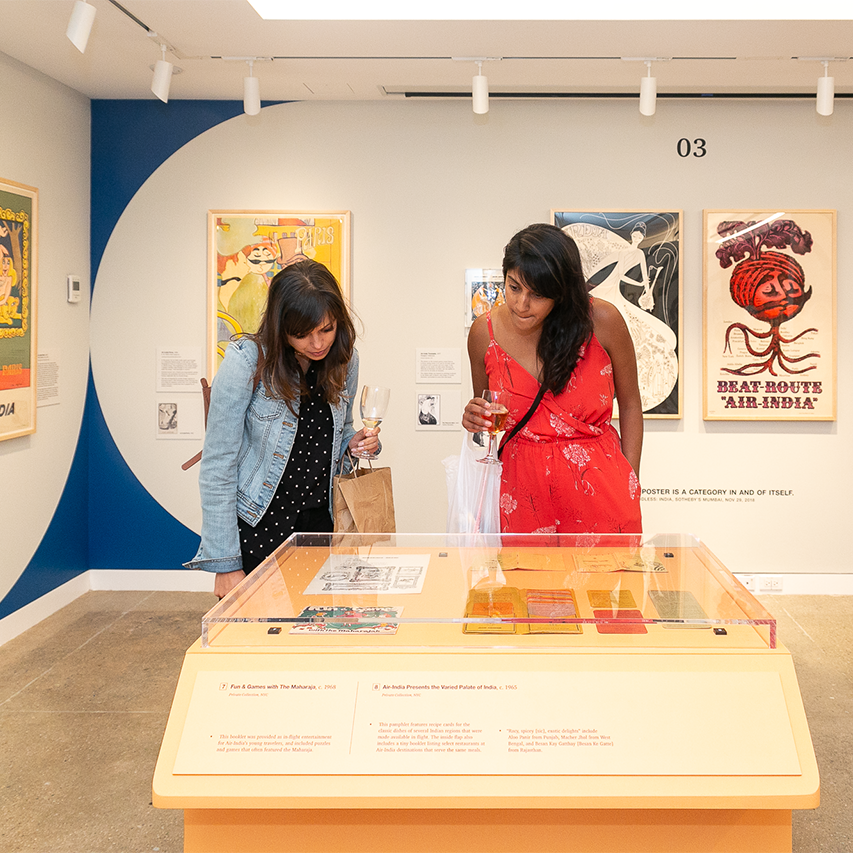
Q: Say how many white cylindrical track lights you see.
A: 6